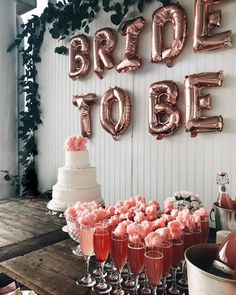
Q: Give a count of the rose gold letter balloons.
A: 9